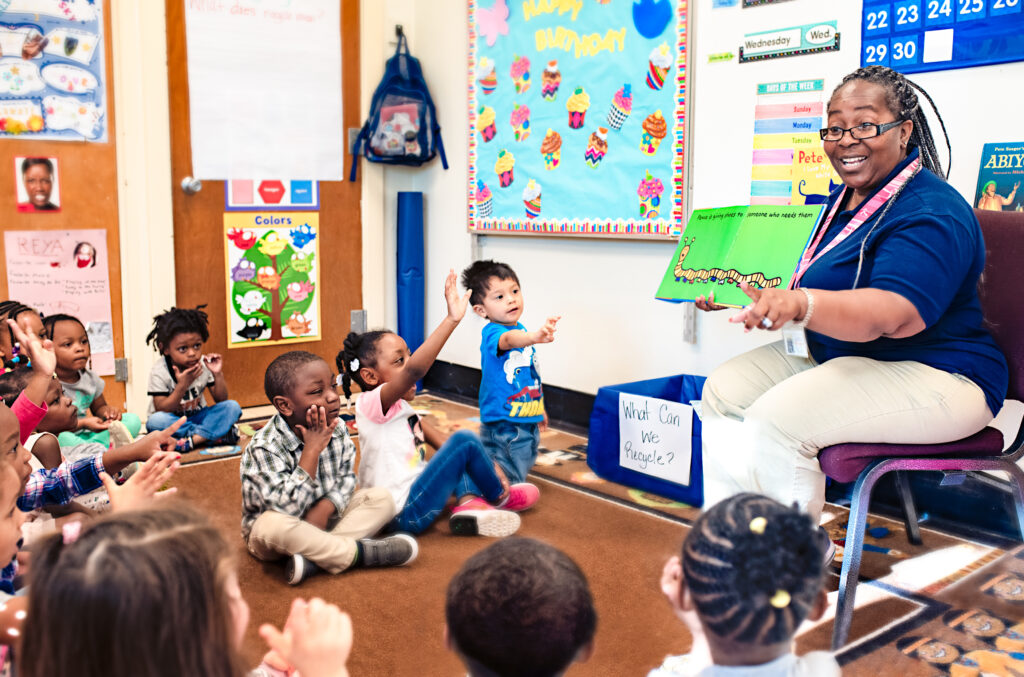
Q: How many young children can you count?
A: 12